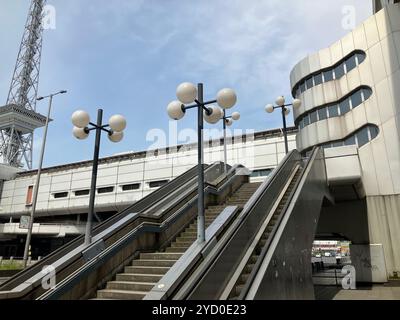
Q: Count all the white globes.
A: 15